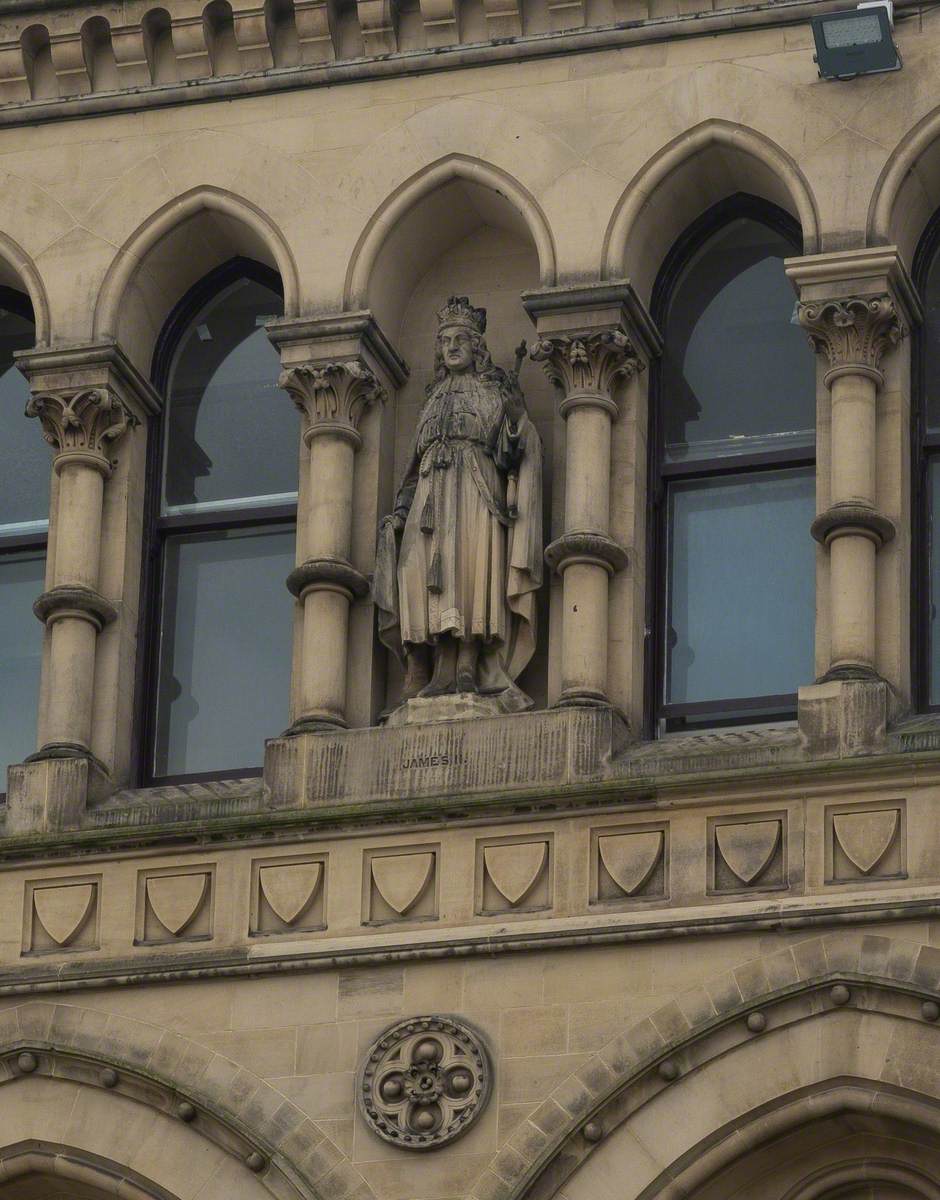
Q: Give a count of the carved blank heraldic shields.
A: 8